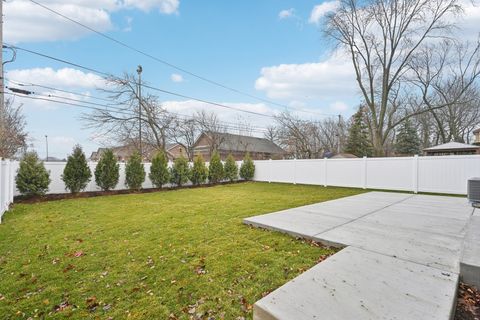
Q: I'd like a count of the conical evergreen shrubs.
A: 10